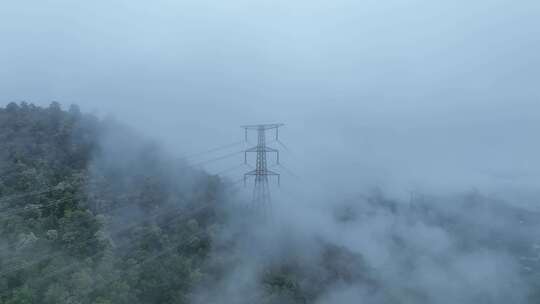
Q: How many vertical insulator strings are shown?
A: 6